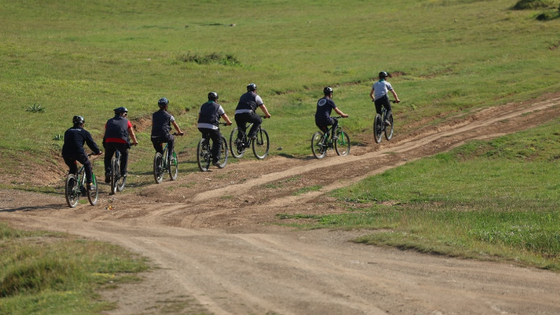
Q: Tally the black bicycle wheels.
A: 14